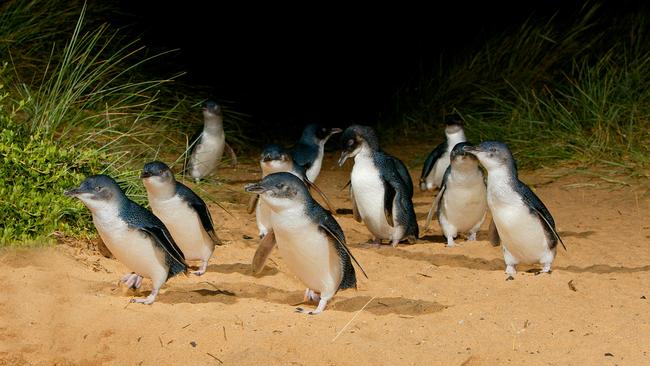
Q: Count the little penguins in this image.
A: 10